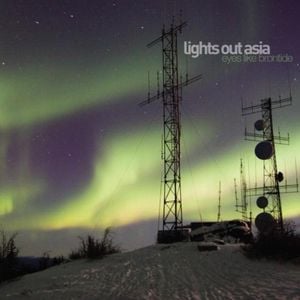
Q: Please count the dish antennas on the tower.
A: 5